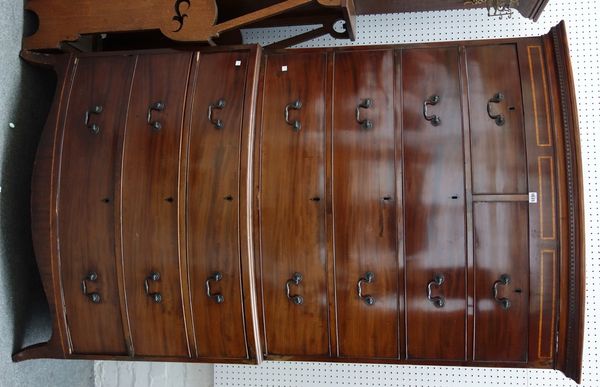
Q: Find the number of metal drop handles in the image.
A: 14